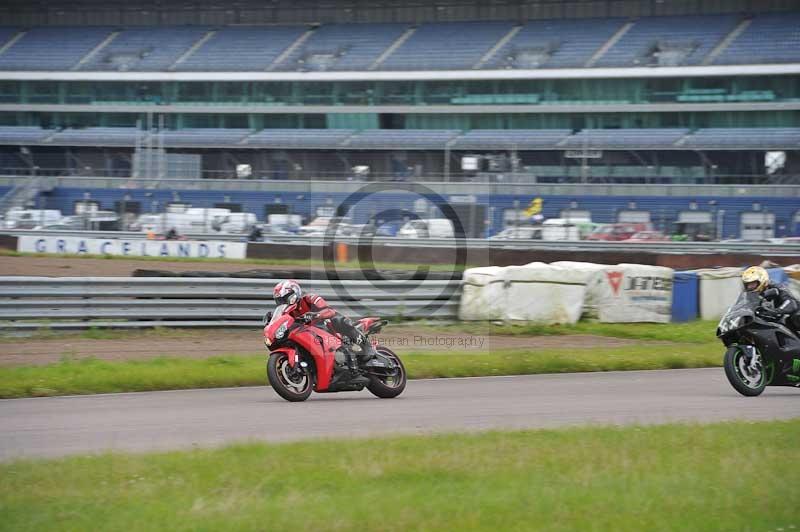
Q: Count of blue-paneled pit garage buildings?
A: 1